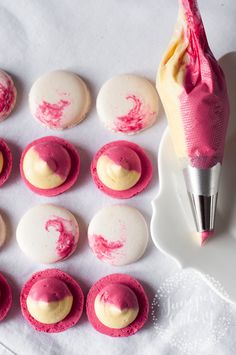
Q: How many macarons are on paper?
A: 12